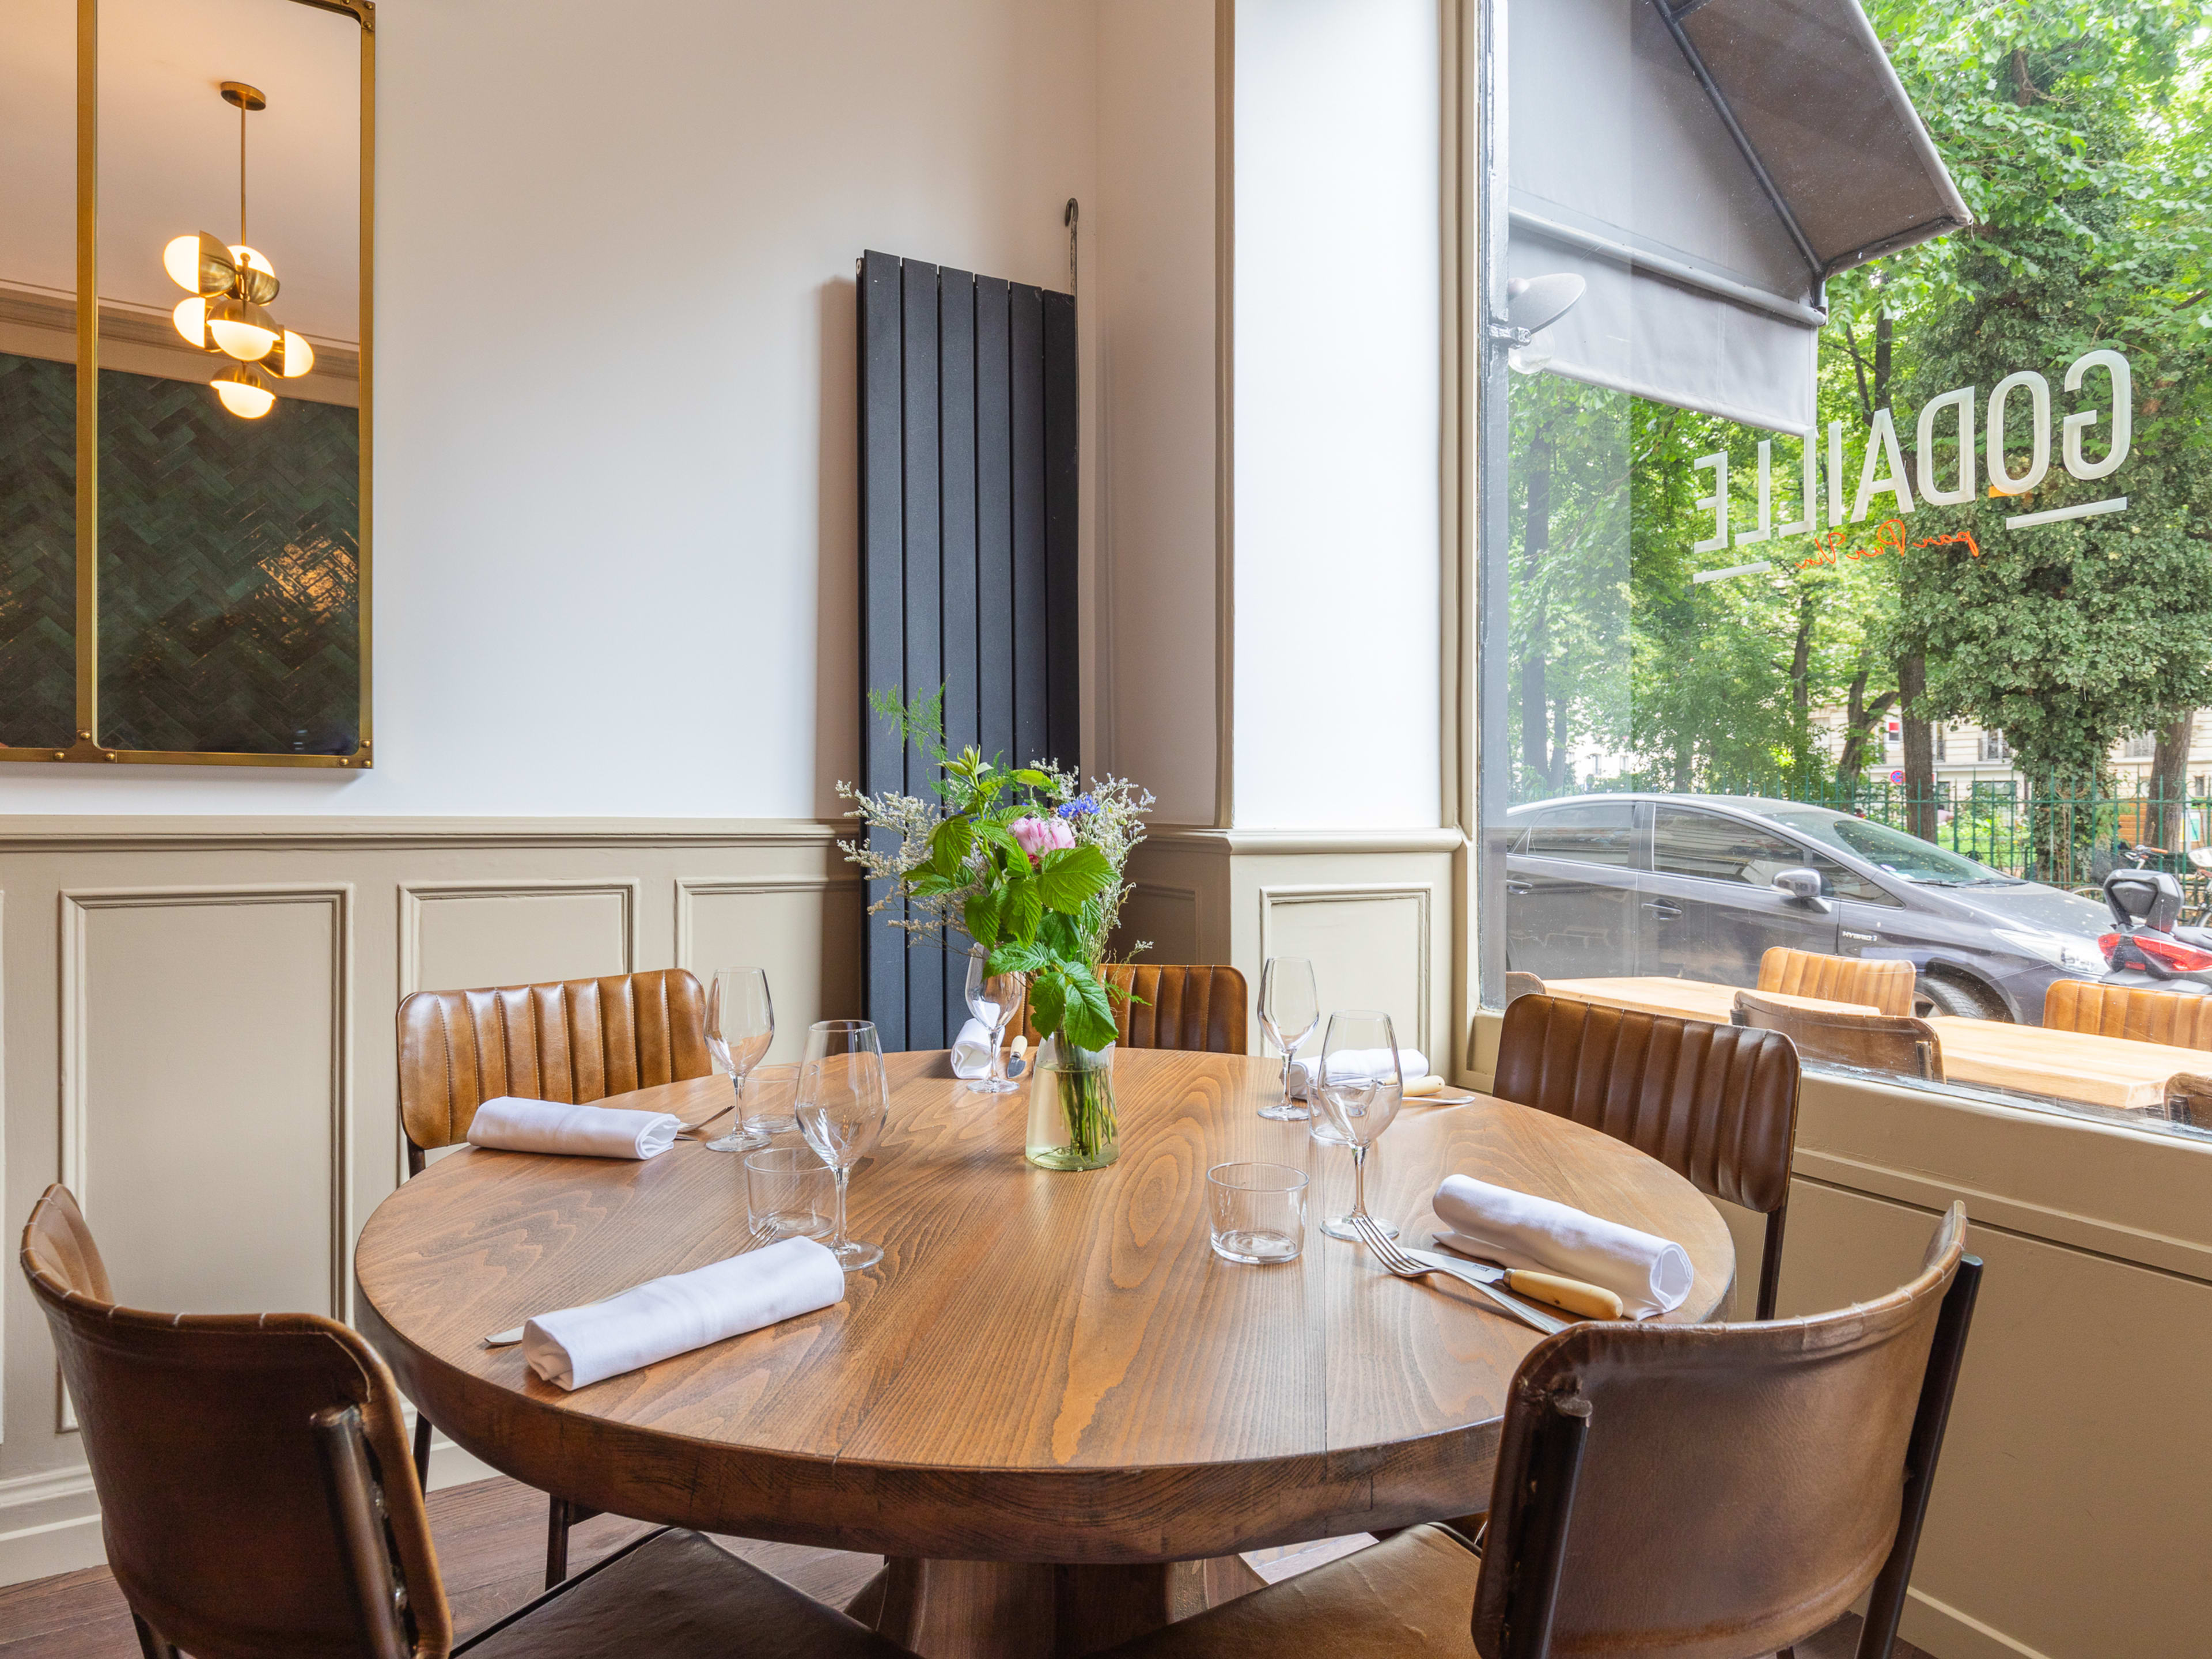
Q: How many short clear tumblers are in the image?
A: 4